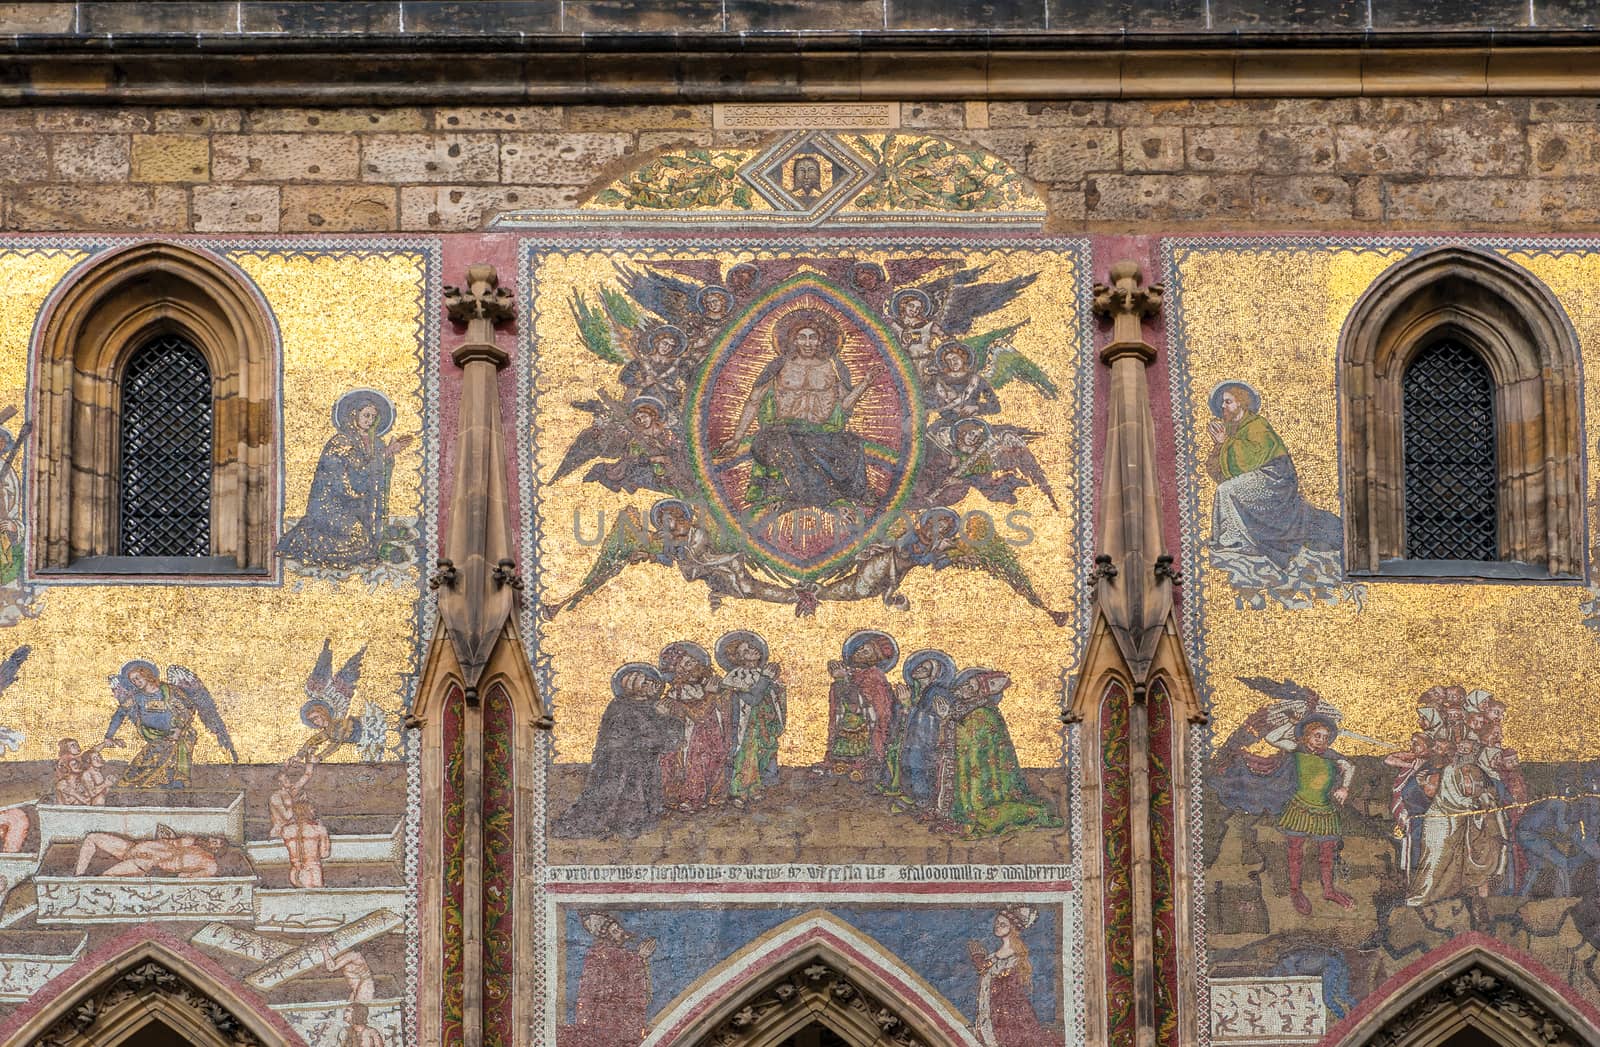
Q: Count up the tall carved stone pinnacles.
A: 2